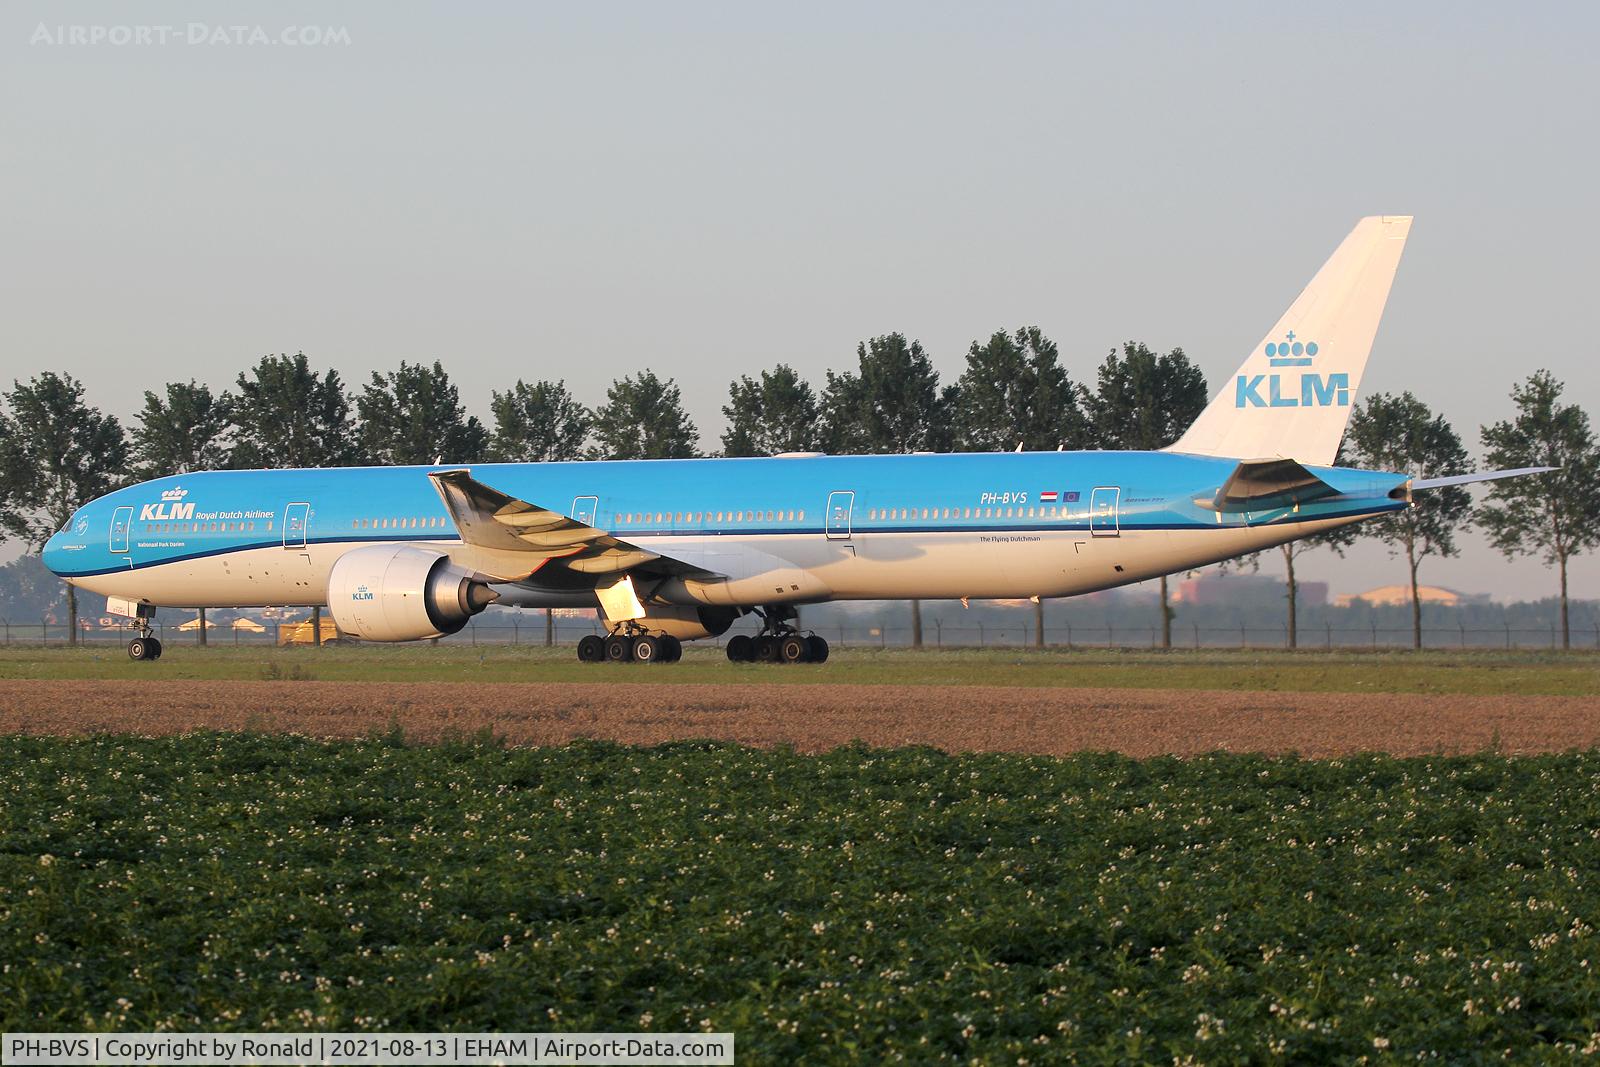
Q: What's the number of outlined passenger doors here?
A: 5